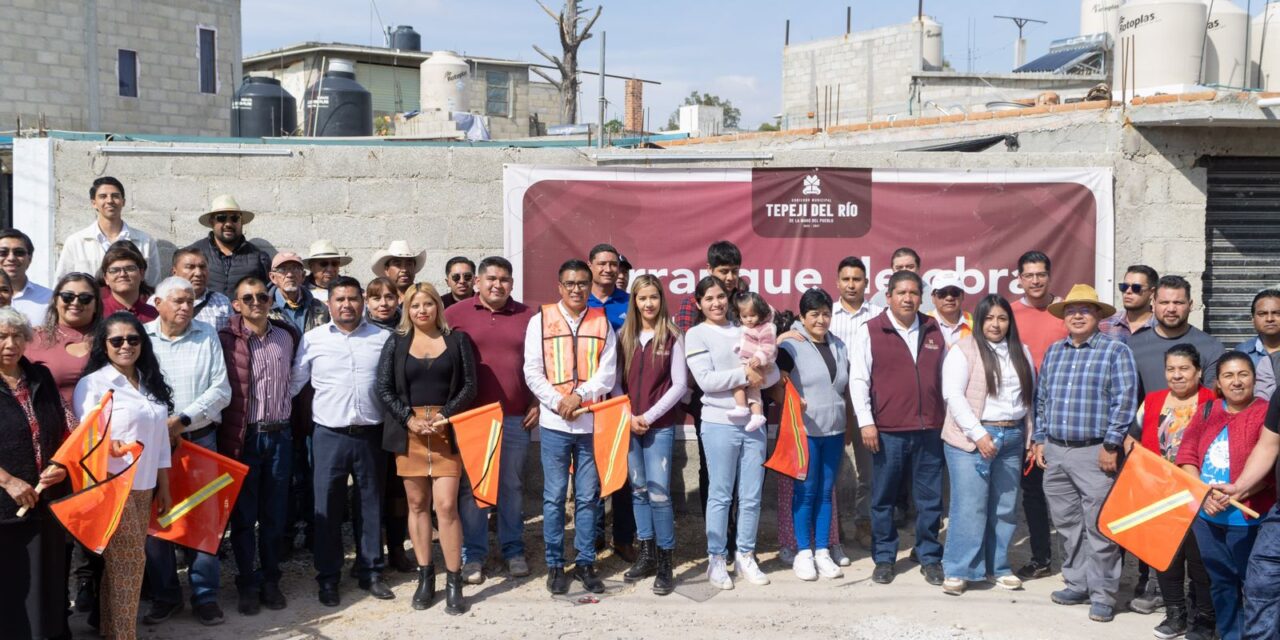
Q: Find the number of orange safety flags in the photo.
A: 7